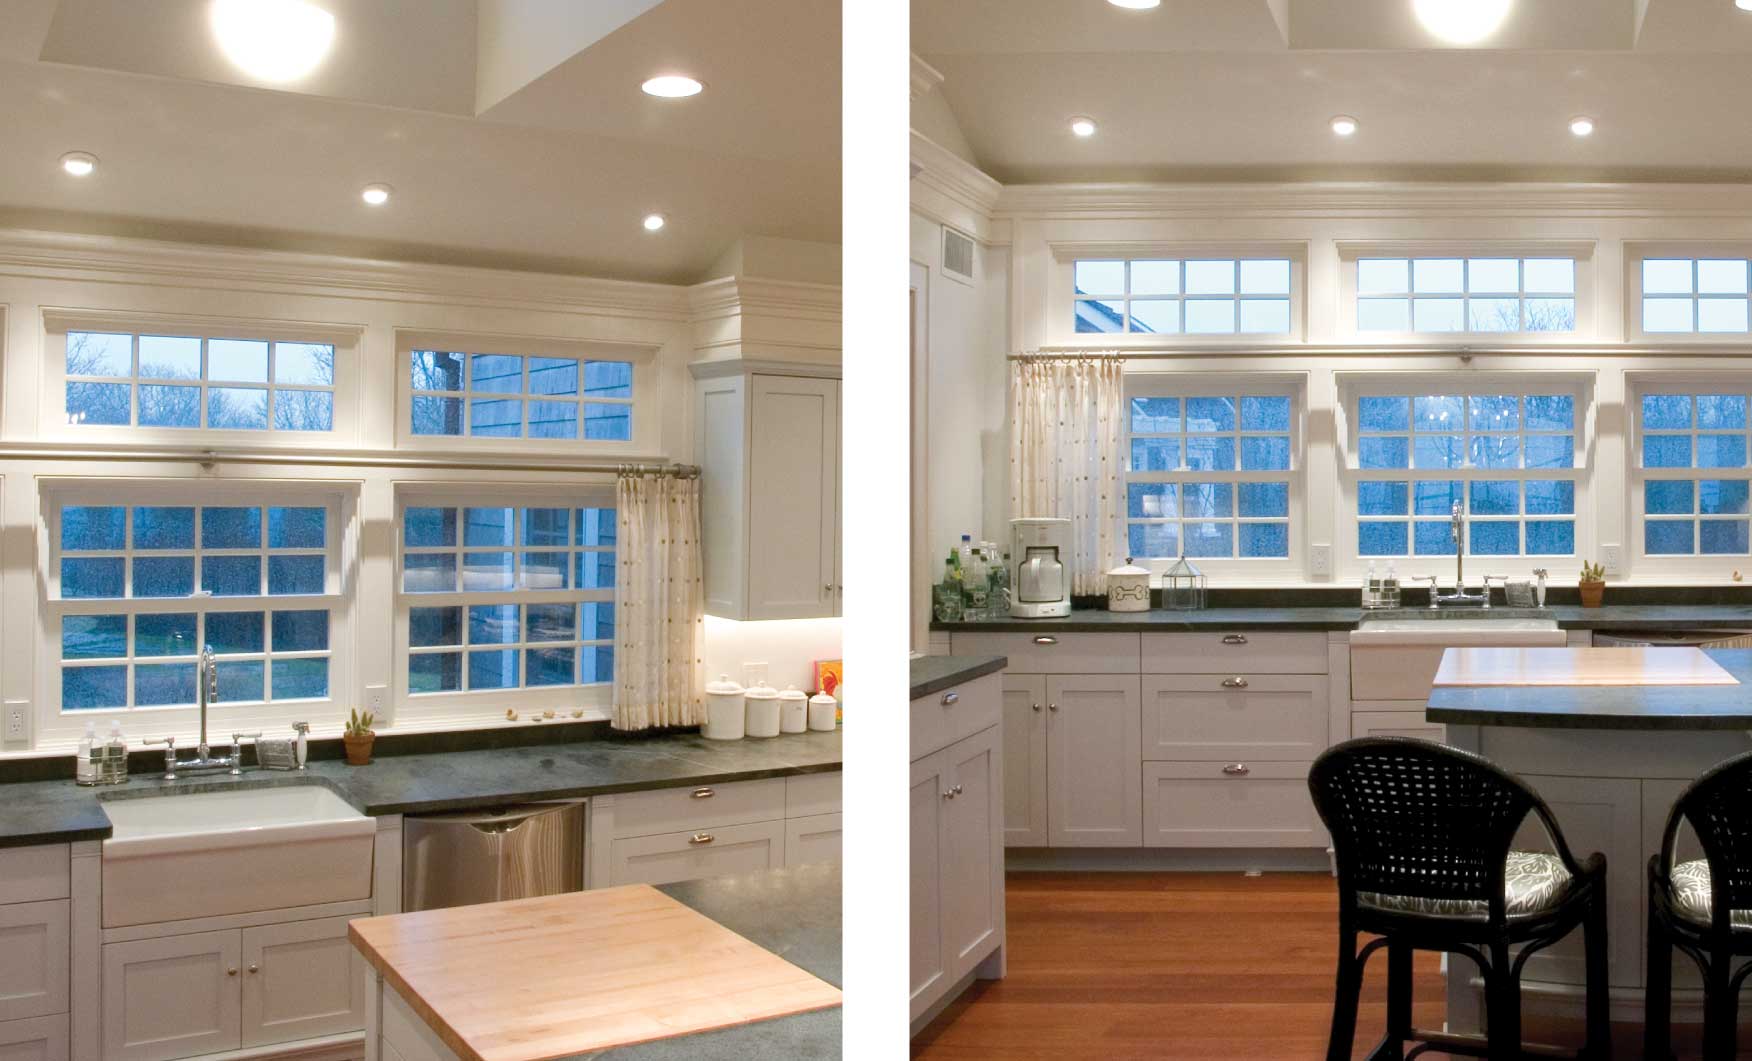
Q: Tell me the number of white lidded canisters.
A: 5